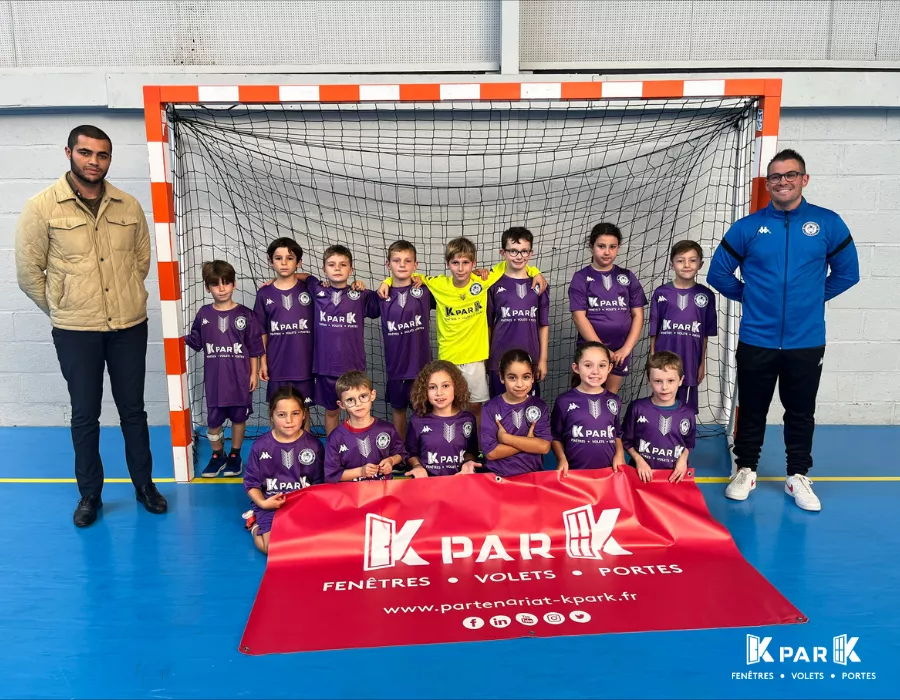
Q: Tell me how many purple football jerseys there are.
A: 13